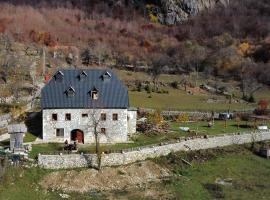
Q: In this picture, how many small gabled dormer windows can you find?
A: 5